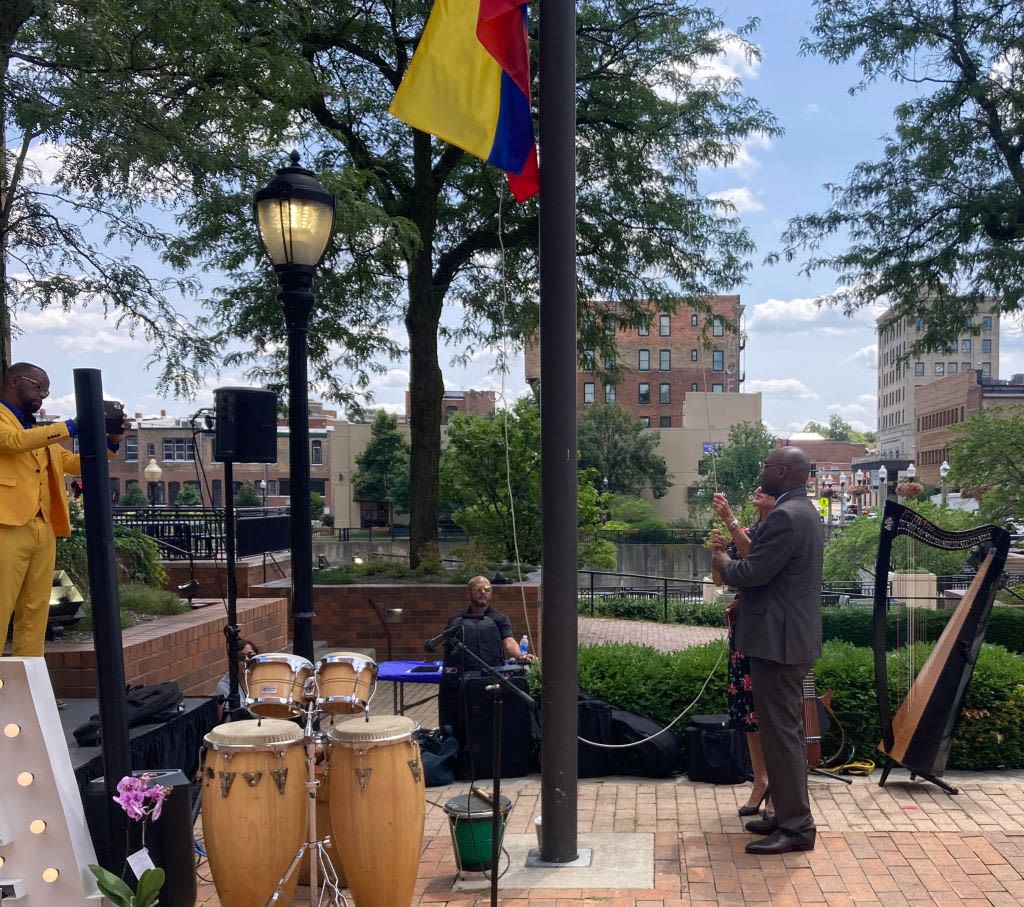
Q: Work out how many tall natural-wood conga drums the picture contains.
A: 2